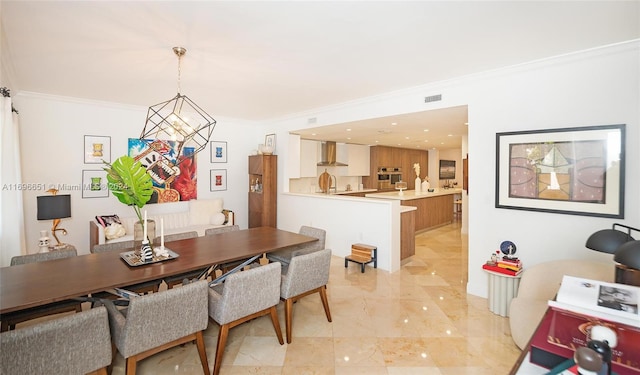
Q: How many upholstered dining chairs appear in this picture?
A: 9